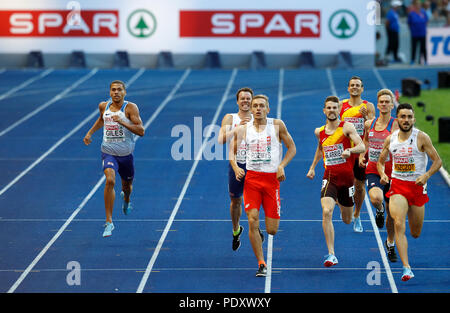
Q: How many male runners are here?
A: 7